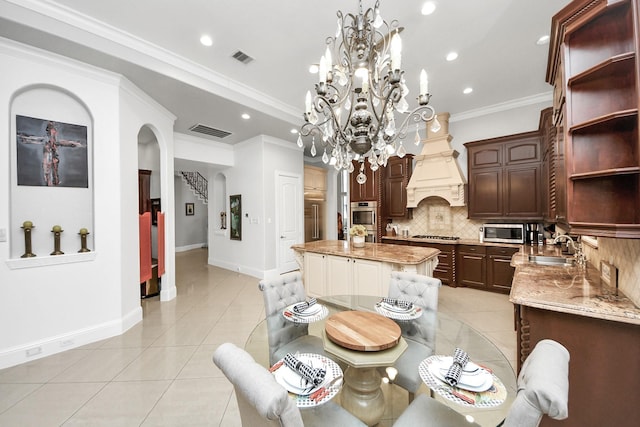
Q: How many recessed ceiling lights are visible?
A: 8